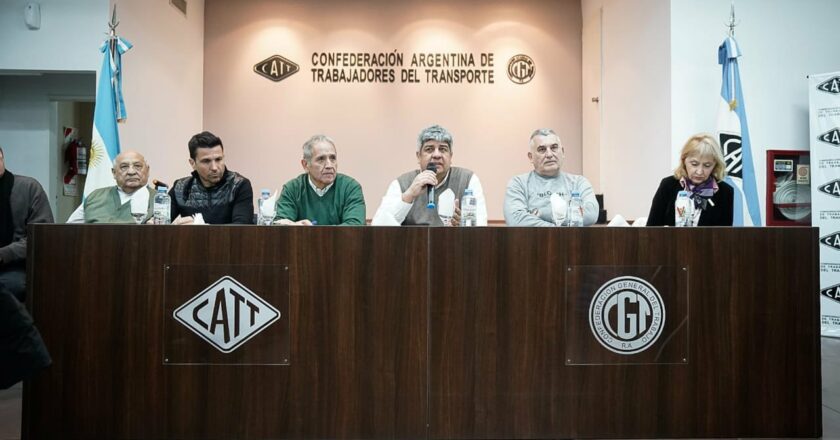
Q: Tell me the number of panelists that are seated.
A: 6